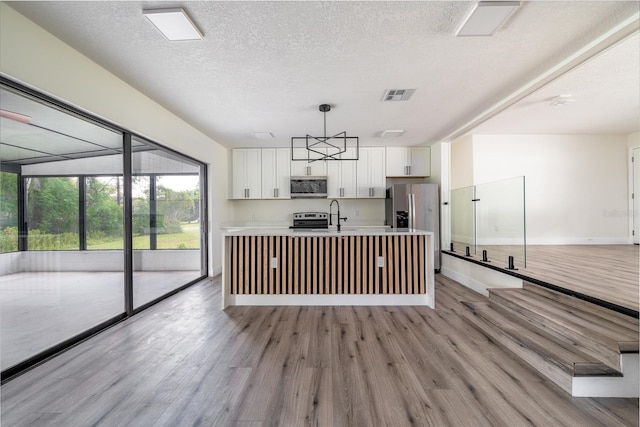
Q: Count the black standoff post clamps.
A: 4